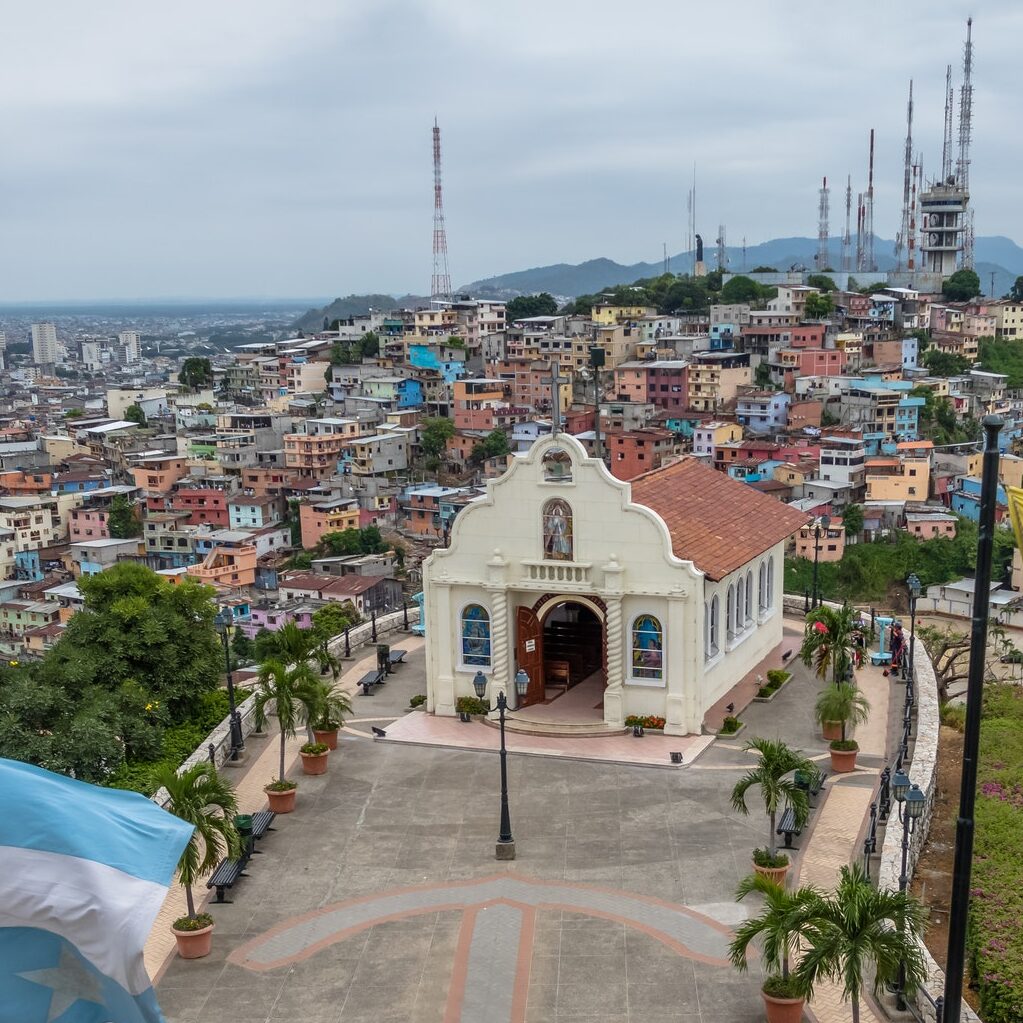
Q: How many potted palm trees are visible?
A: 9